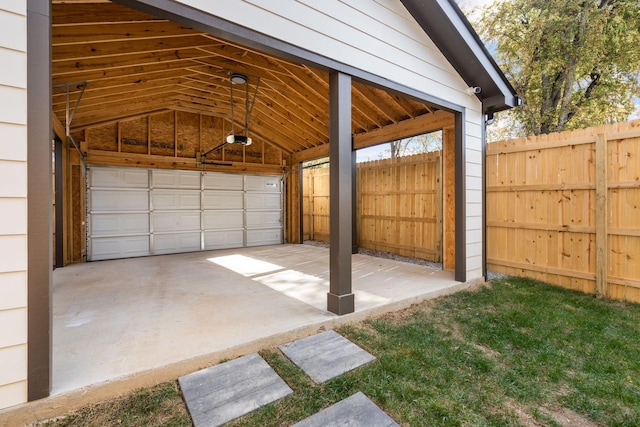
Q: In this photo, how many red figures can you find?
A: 0